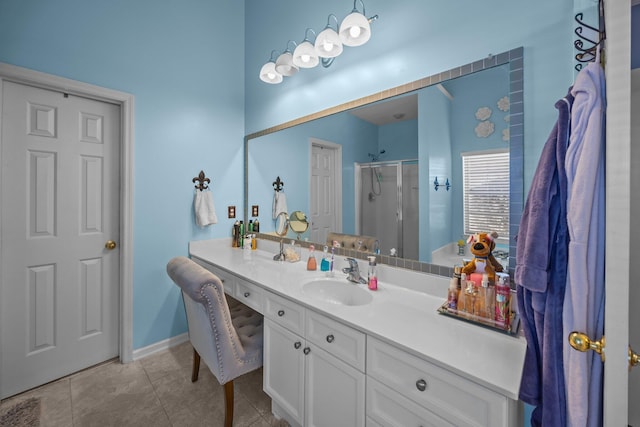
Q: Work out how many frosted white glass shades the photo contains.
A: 5